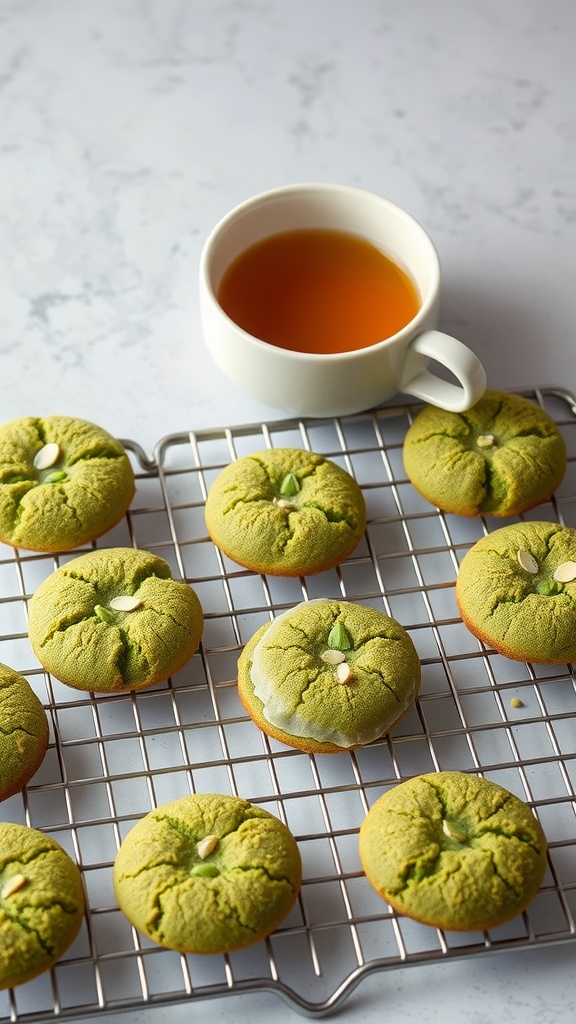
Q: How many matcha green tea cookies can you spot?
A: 10